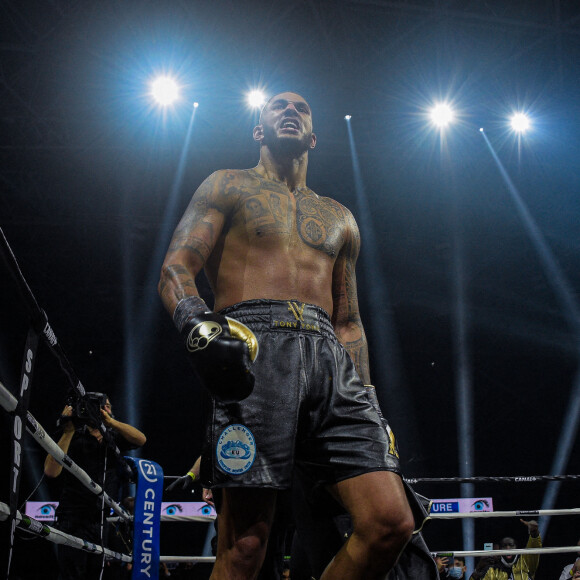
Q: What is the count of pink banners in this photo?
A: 3